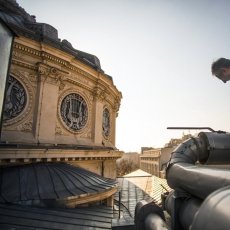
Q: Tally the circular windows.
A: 3